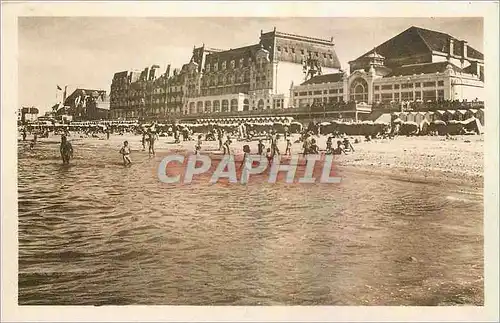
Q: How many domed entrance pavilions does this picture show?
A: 1